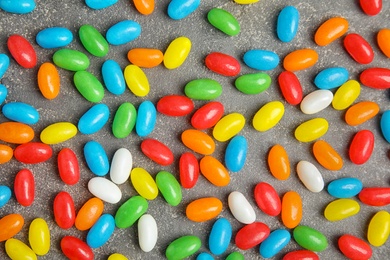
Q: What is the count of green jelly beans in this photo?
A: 12